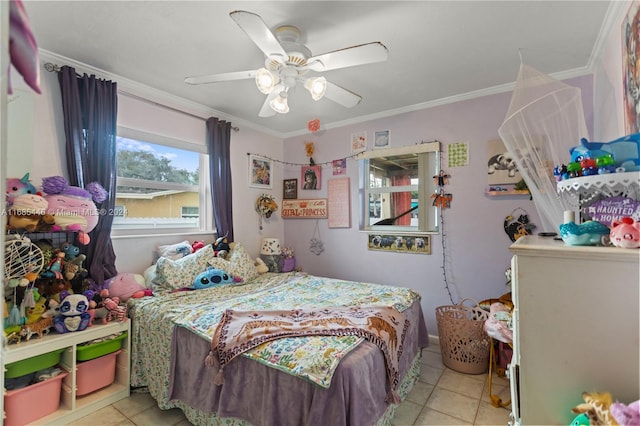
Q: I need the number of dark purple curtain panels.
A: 2